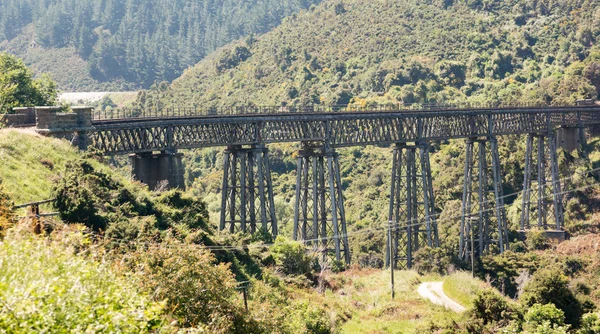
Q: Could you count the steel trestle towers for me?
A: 5